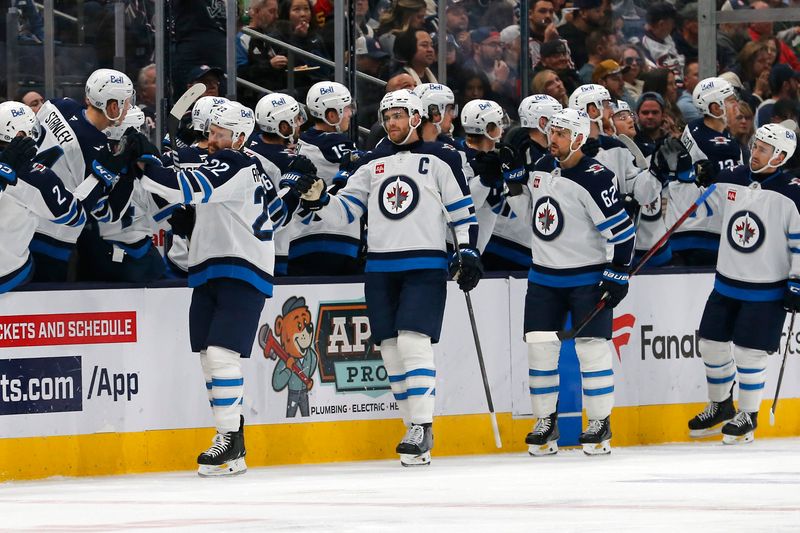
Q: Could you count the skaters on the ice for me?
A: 4